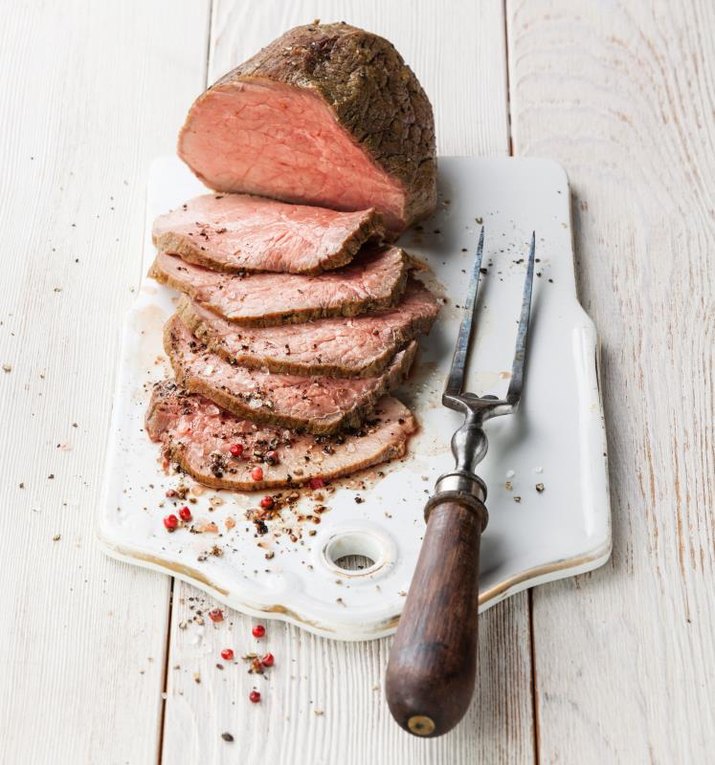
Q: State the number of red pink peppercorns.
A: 11